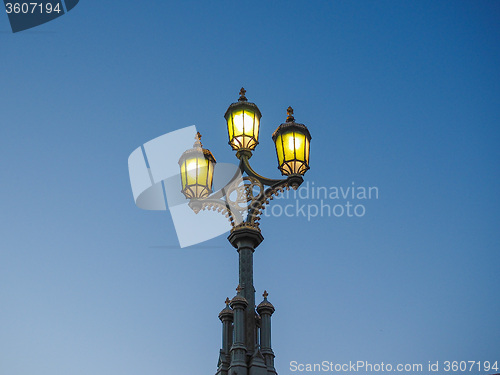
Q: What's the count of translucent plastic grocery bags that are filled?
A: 0